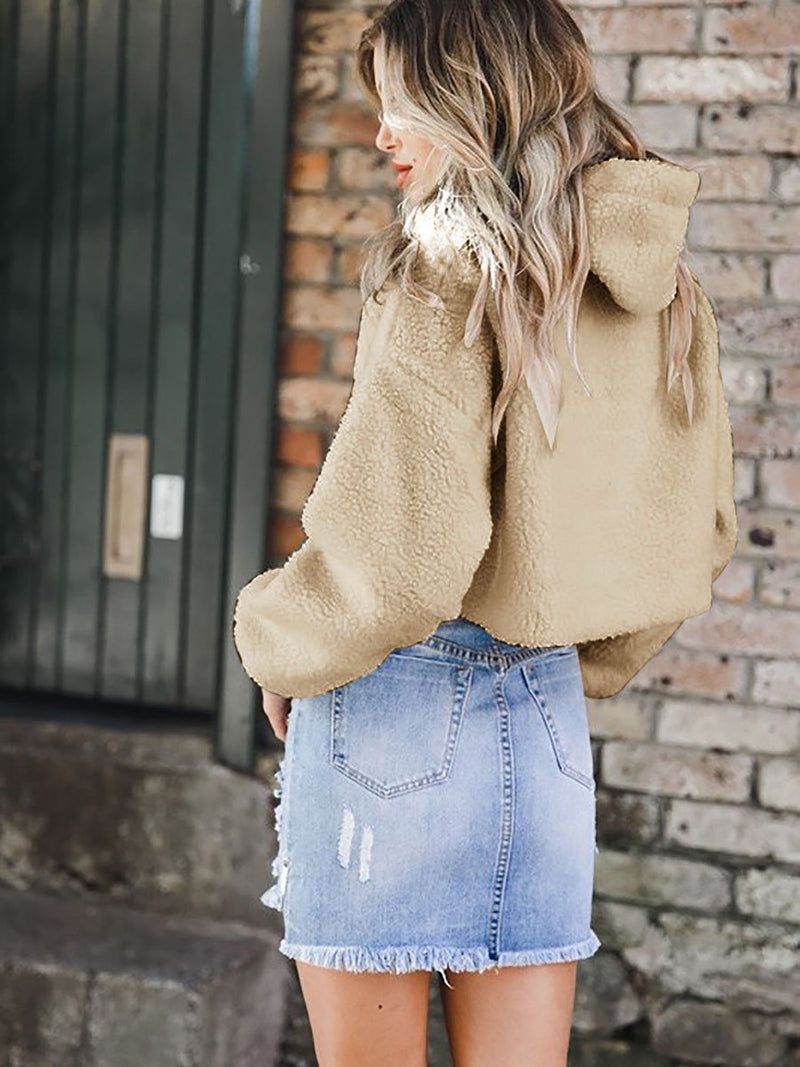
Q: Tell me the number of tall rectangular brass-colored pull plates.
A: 1